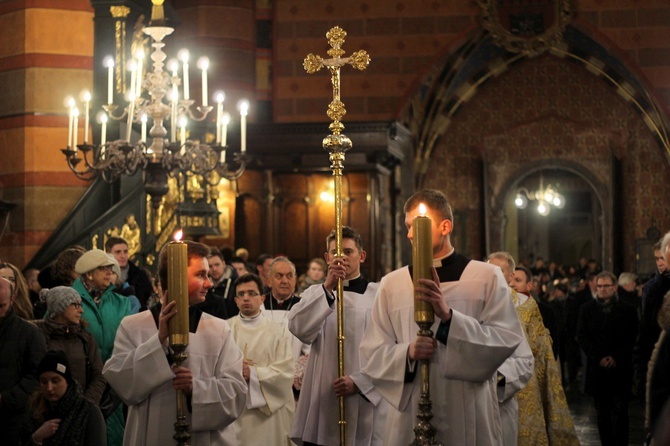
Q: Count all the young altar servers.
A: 3